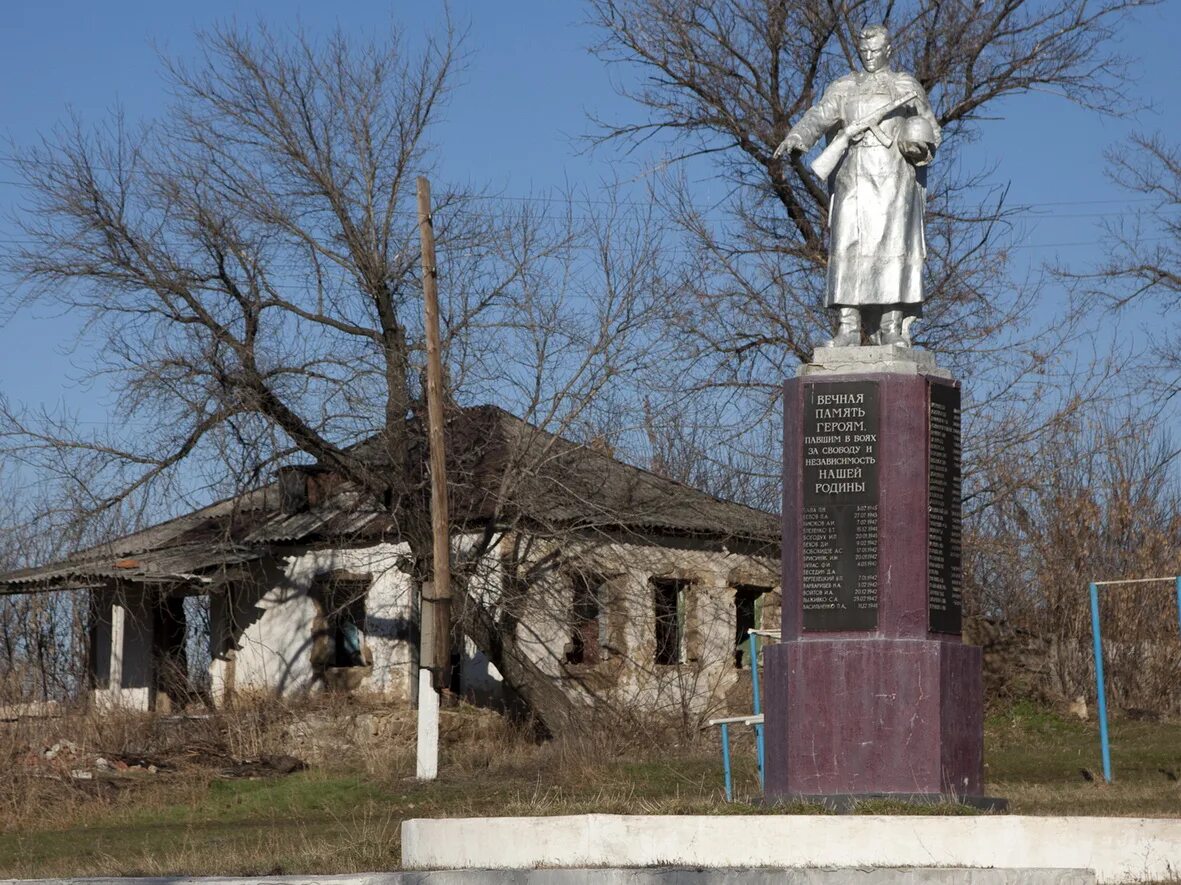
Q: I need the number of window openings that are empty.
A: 4